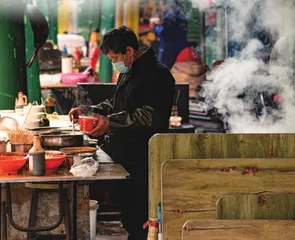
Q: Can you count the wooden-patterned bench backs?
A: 4